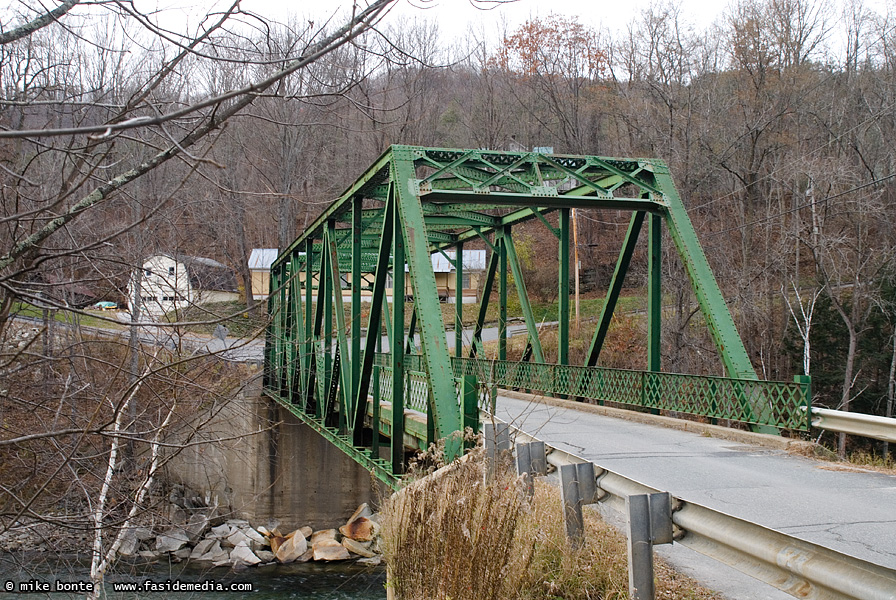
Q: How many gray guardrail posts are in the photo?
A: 4